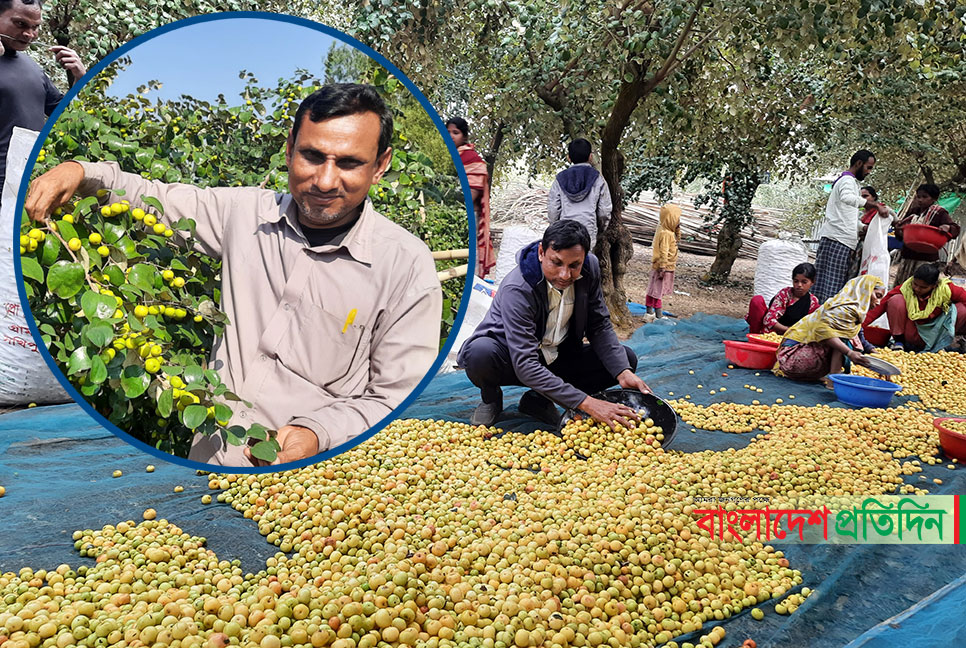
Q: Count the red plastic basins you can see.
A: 5